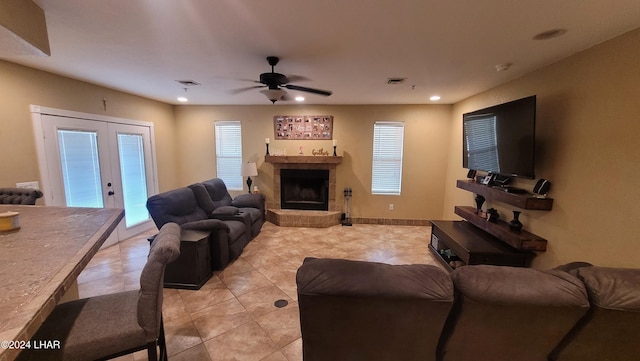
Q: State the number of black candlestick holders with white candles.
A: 2